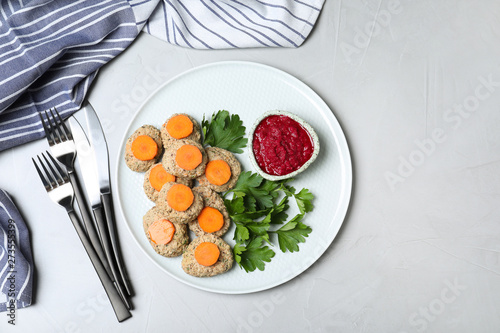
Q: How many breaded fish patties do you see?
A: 9